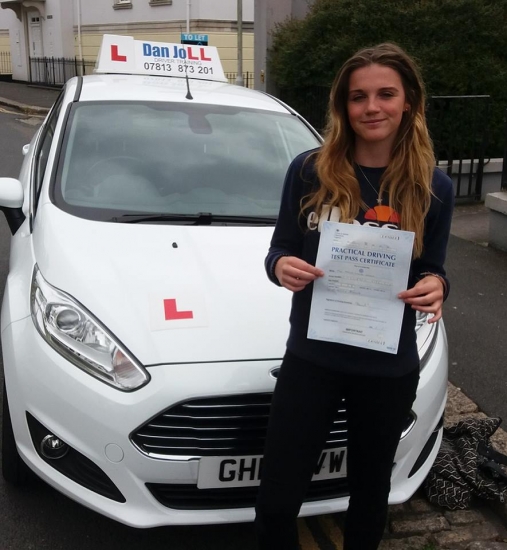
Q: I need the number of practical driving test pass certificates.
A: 1